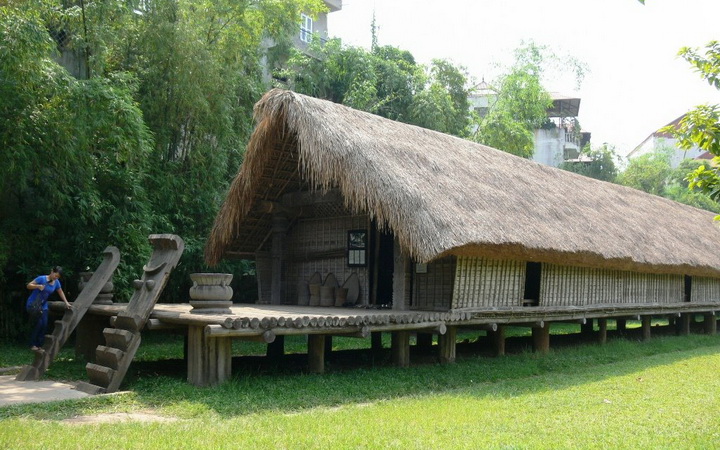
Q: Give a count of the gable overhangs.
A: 1